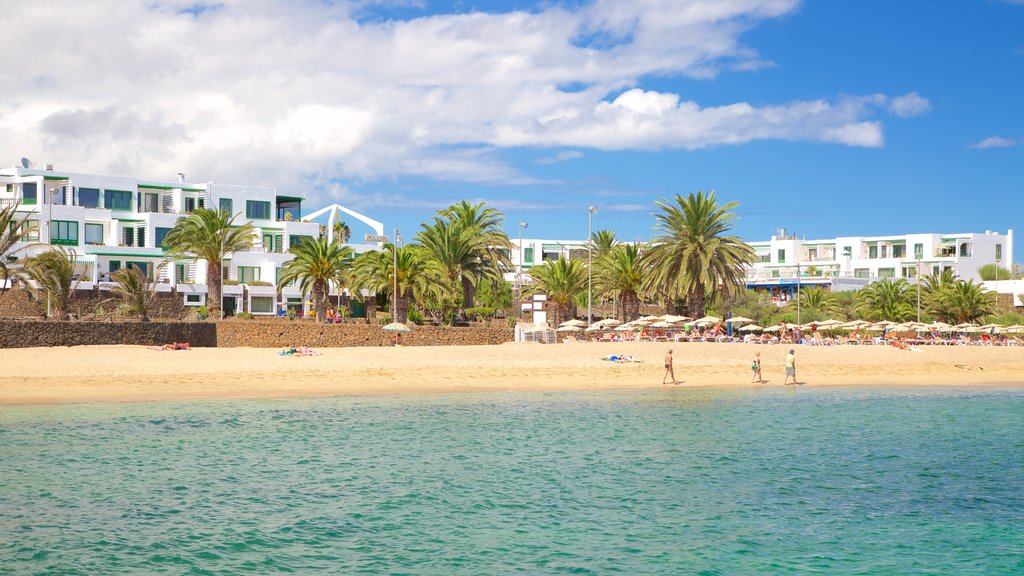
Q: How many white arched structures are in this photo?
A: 1